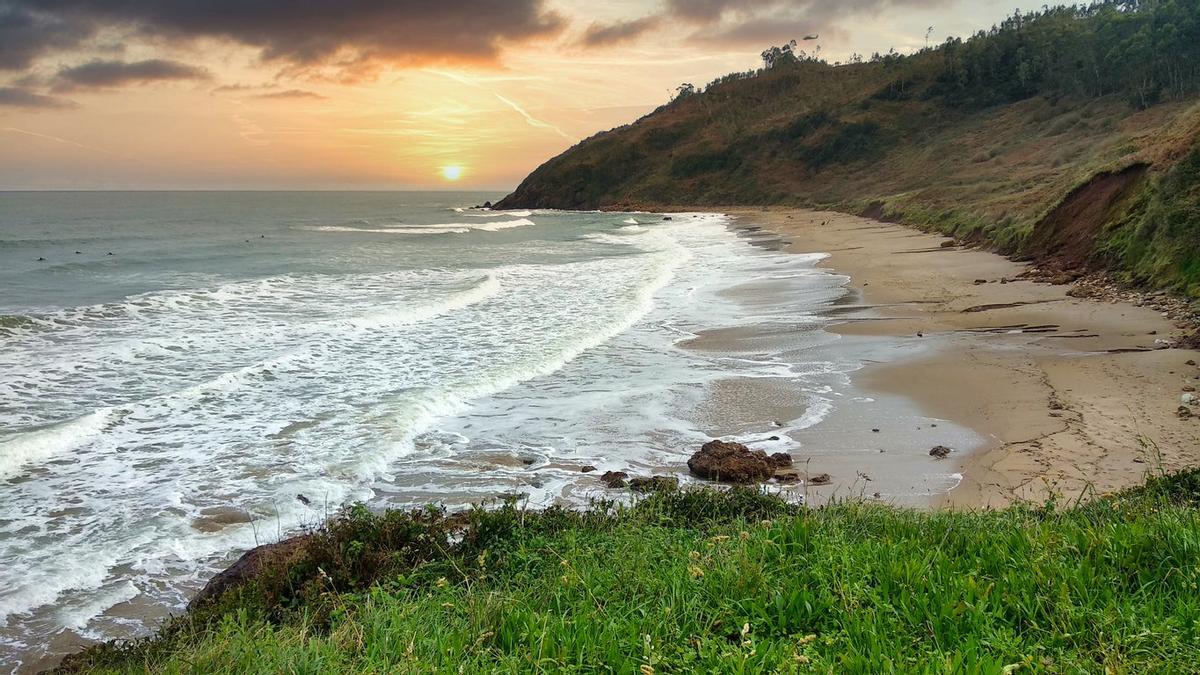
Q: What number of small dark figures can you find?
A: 5